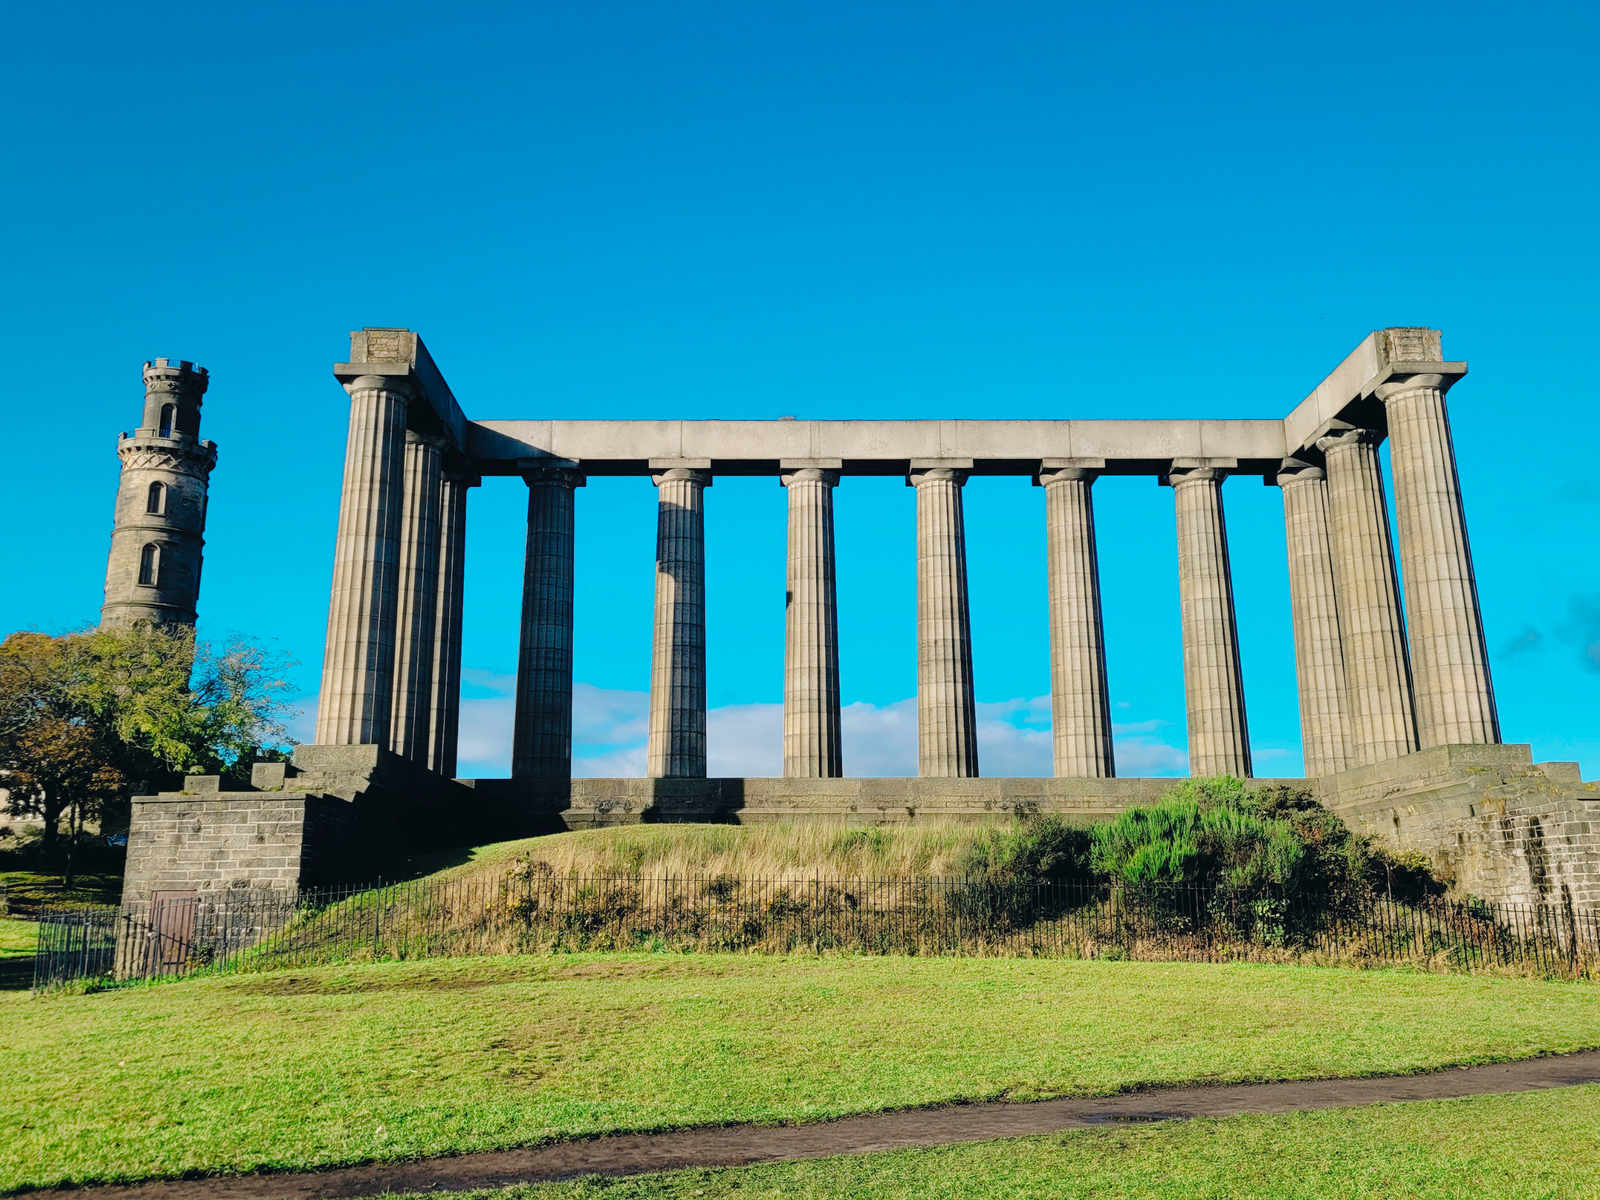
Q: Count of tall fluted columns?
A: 12